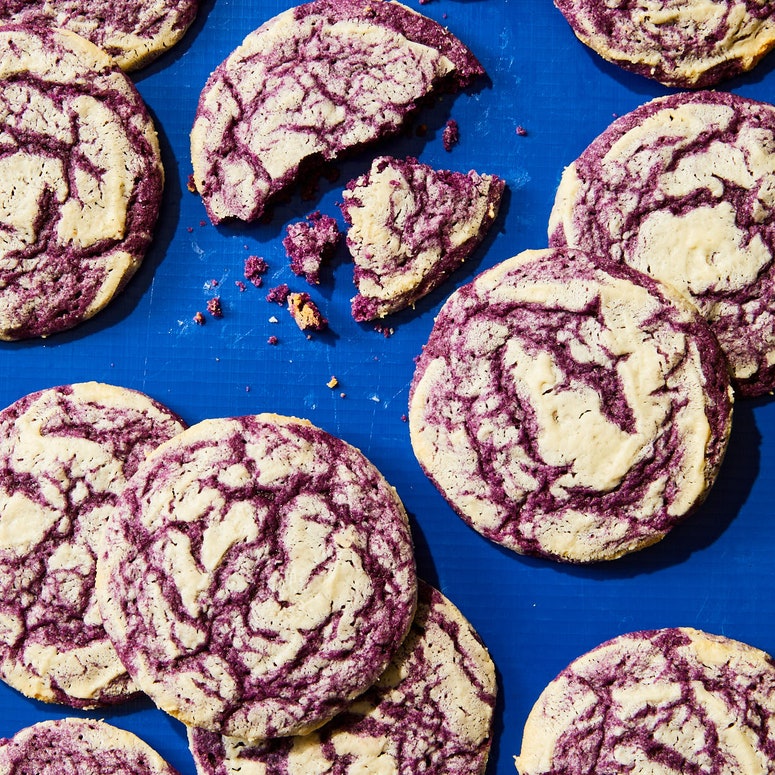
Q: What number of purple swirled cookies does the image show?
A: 11